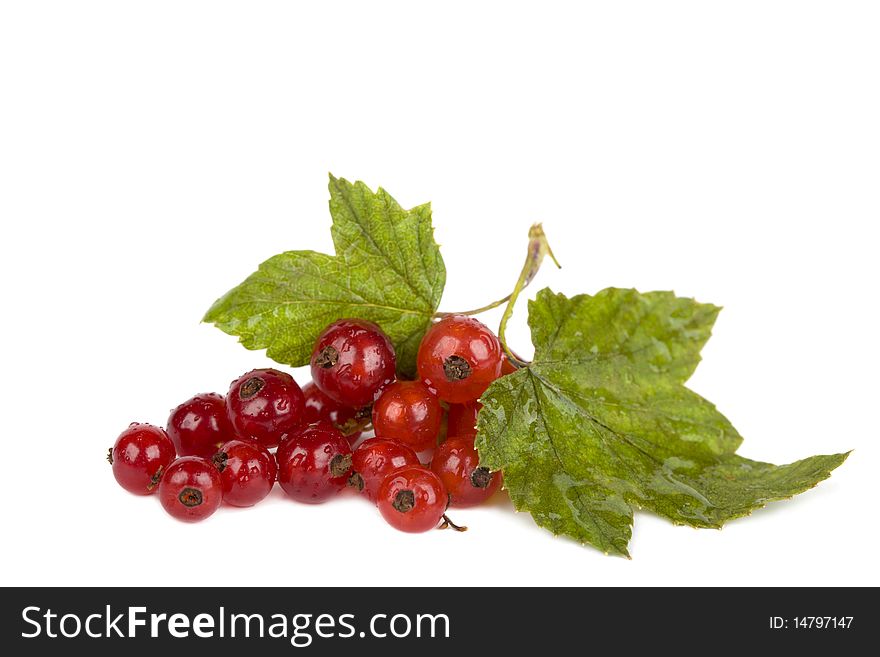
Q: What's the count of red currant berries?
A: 15